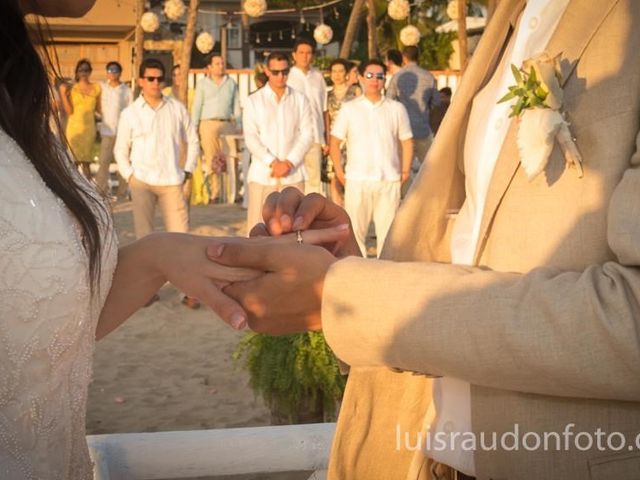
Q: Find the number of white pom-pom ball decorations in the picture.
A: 8